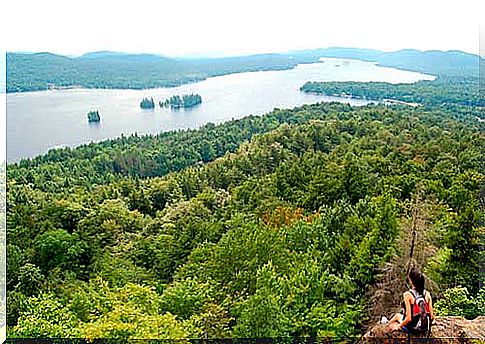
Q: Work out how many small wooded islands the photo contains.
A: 3